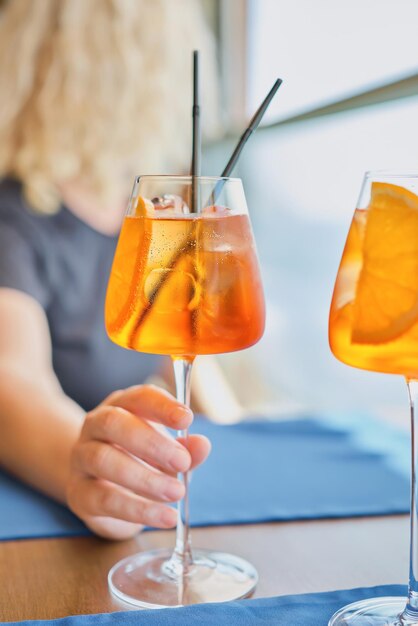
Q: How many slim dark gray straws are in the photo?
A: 2